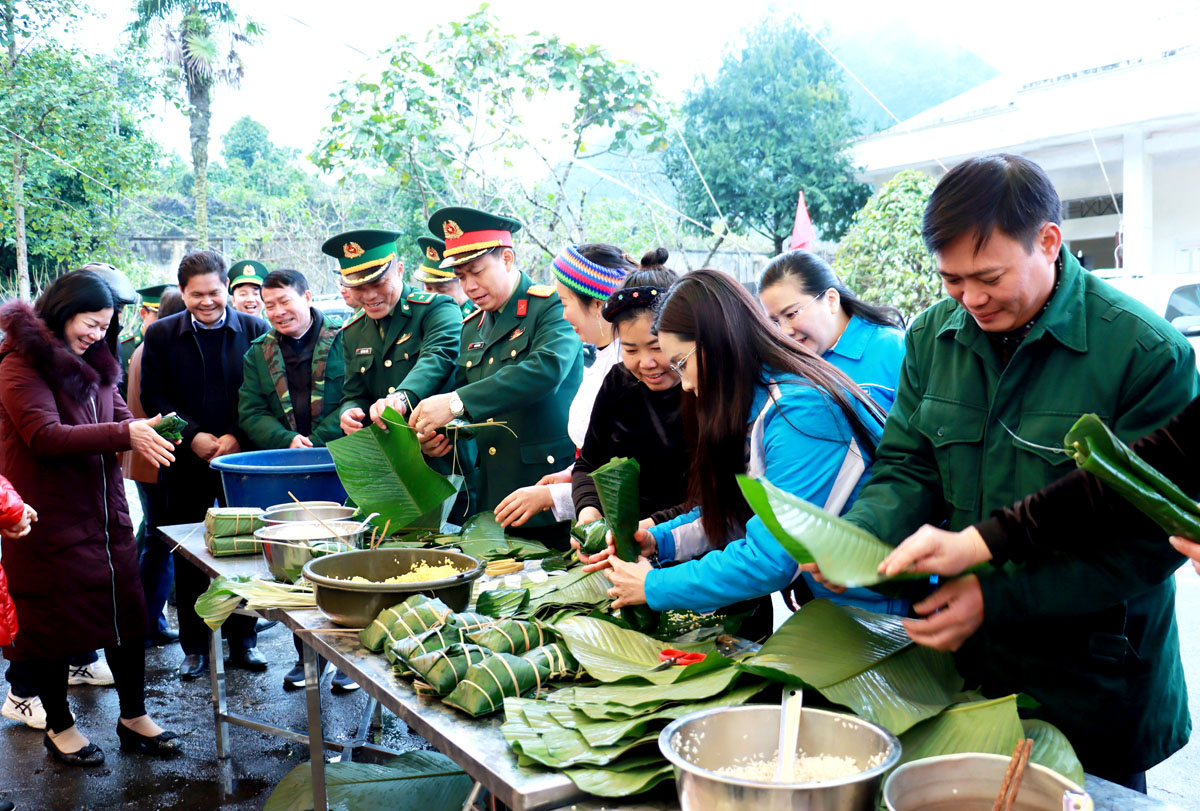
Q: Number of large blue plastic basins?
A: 1